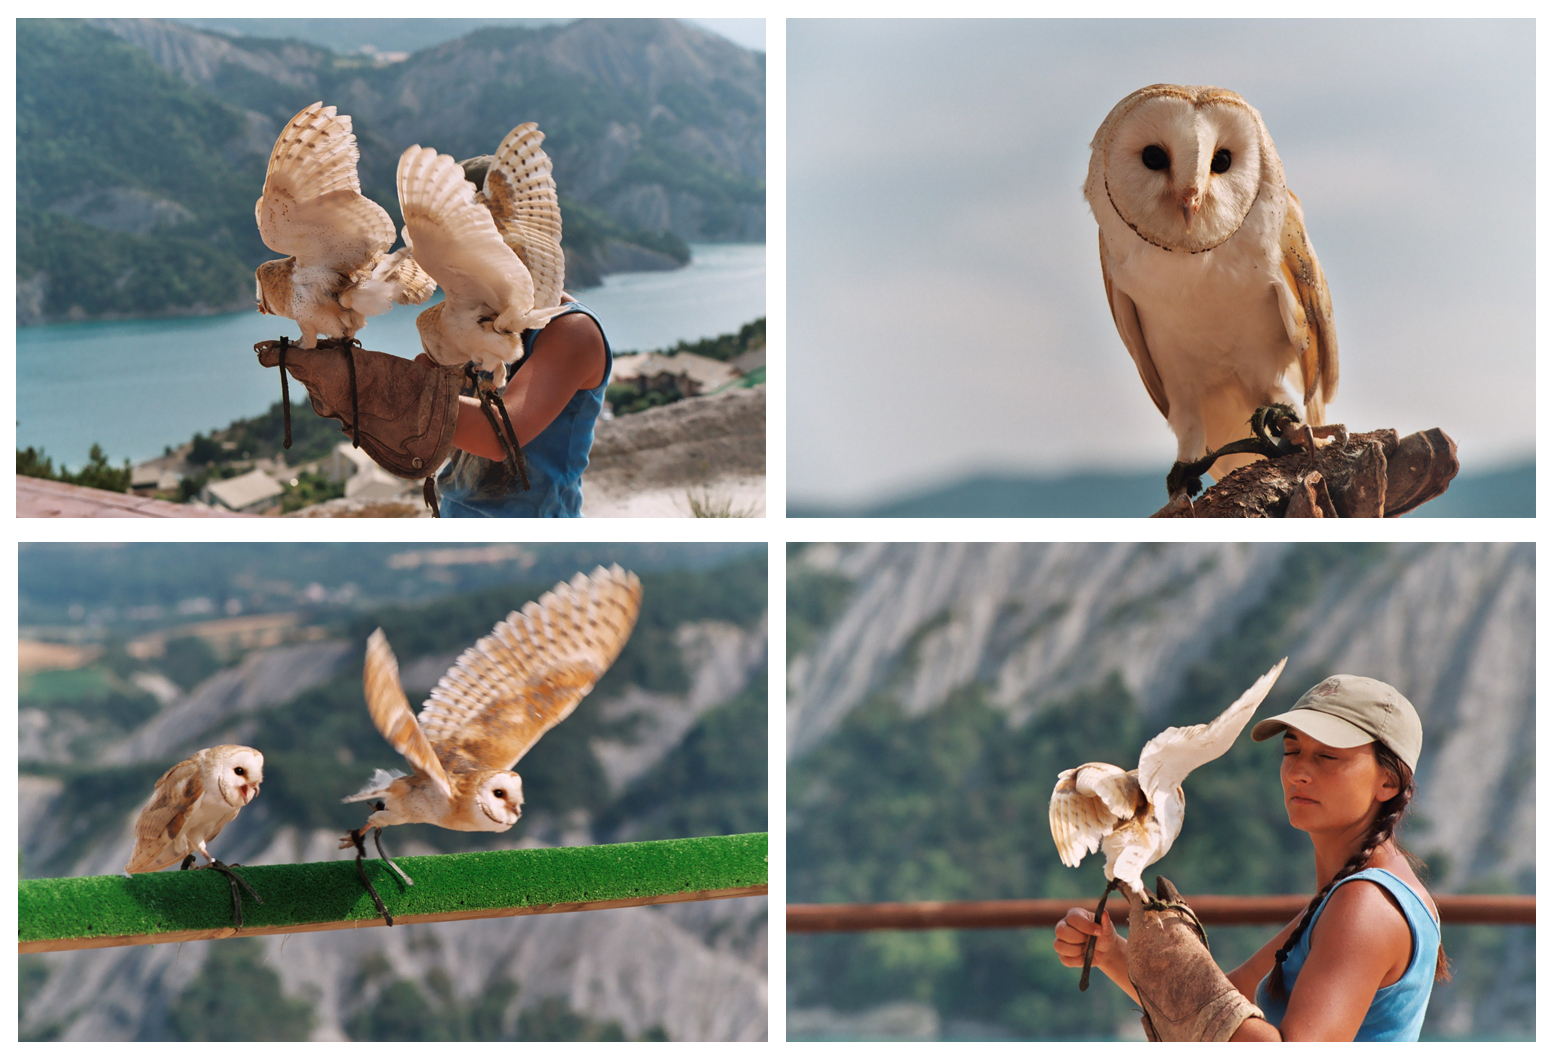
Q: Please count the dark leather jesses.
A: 12